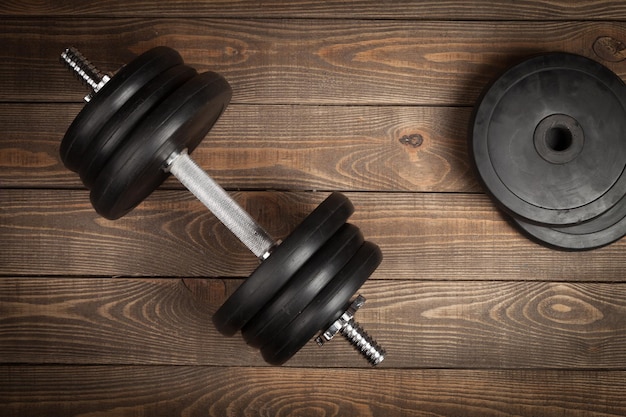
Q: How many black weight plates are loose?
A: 2